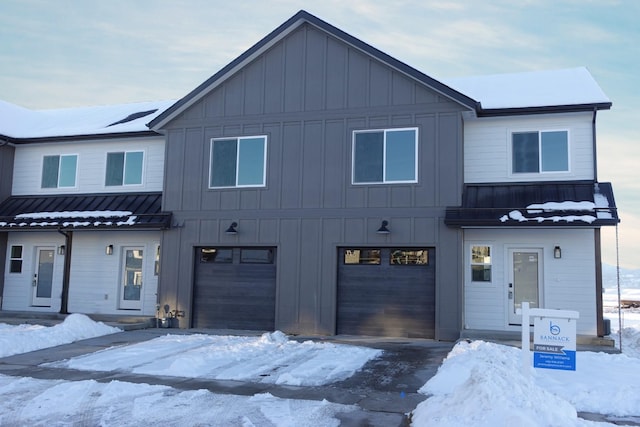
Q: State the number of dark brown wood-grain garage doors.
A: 2